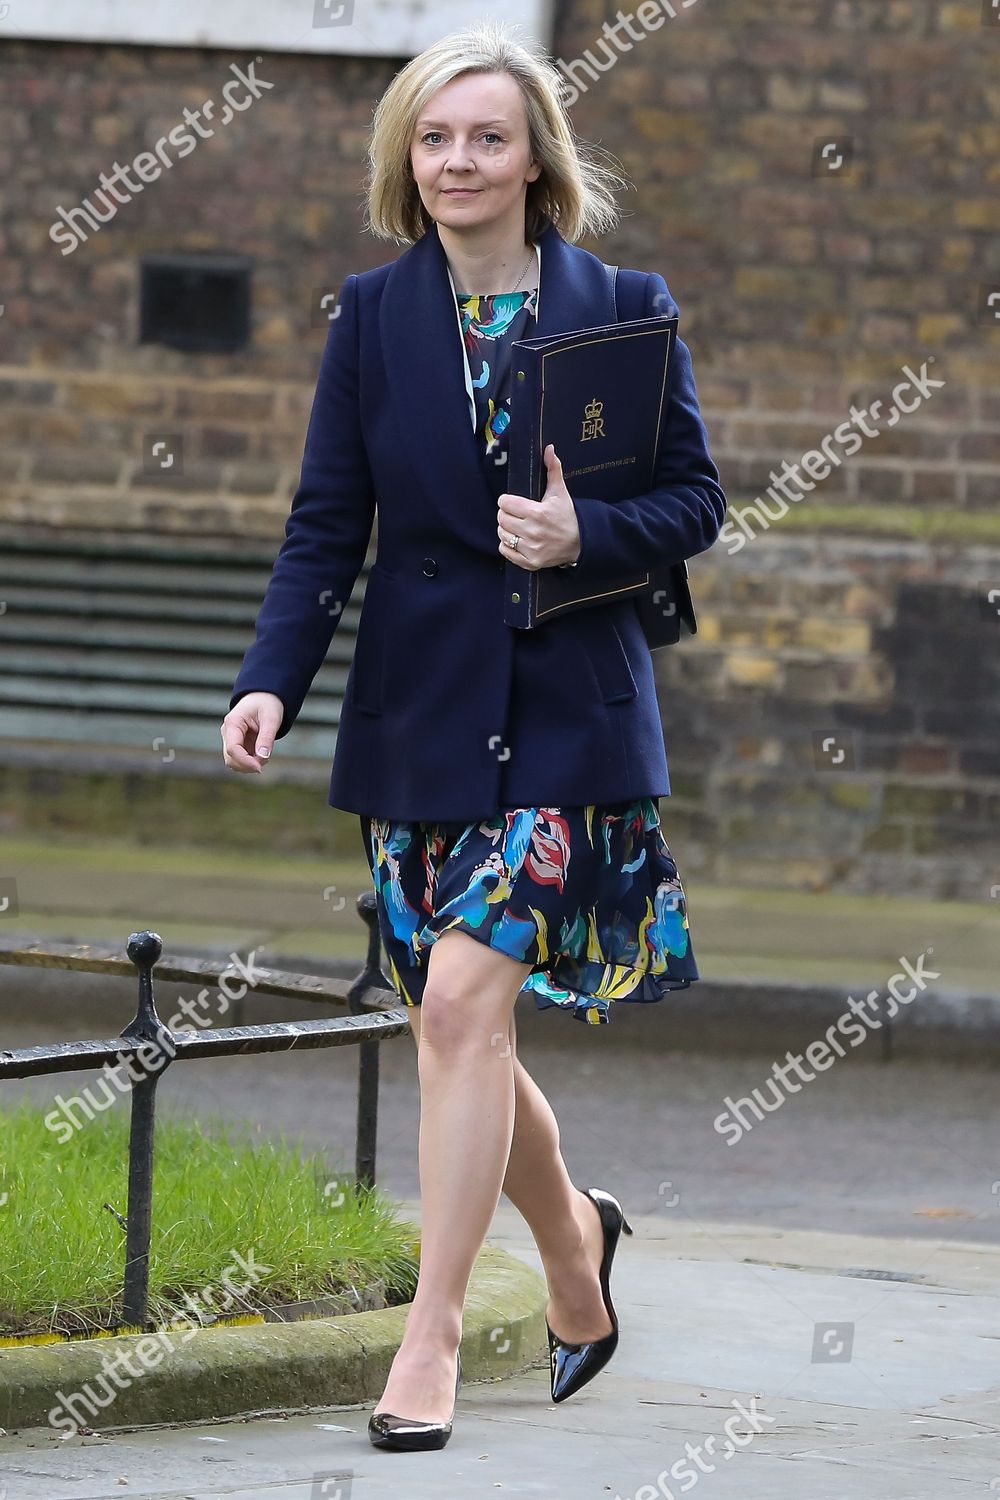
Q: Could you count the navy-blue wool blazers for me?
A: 1